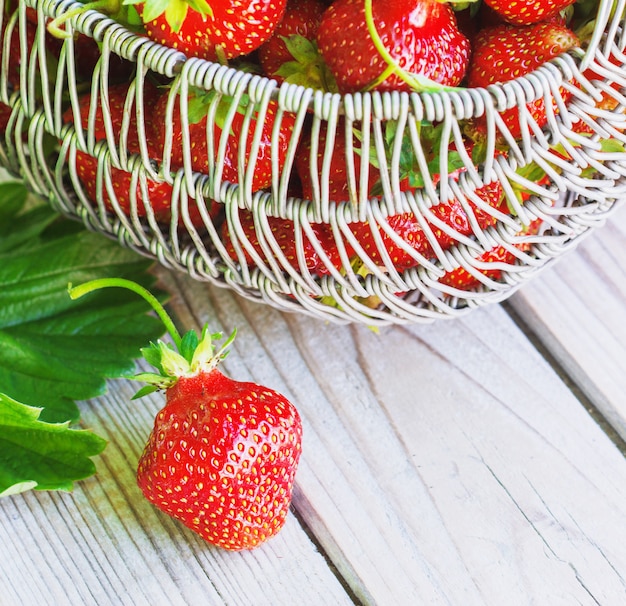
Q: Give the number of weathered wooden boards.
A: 3